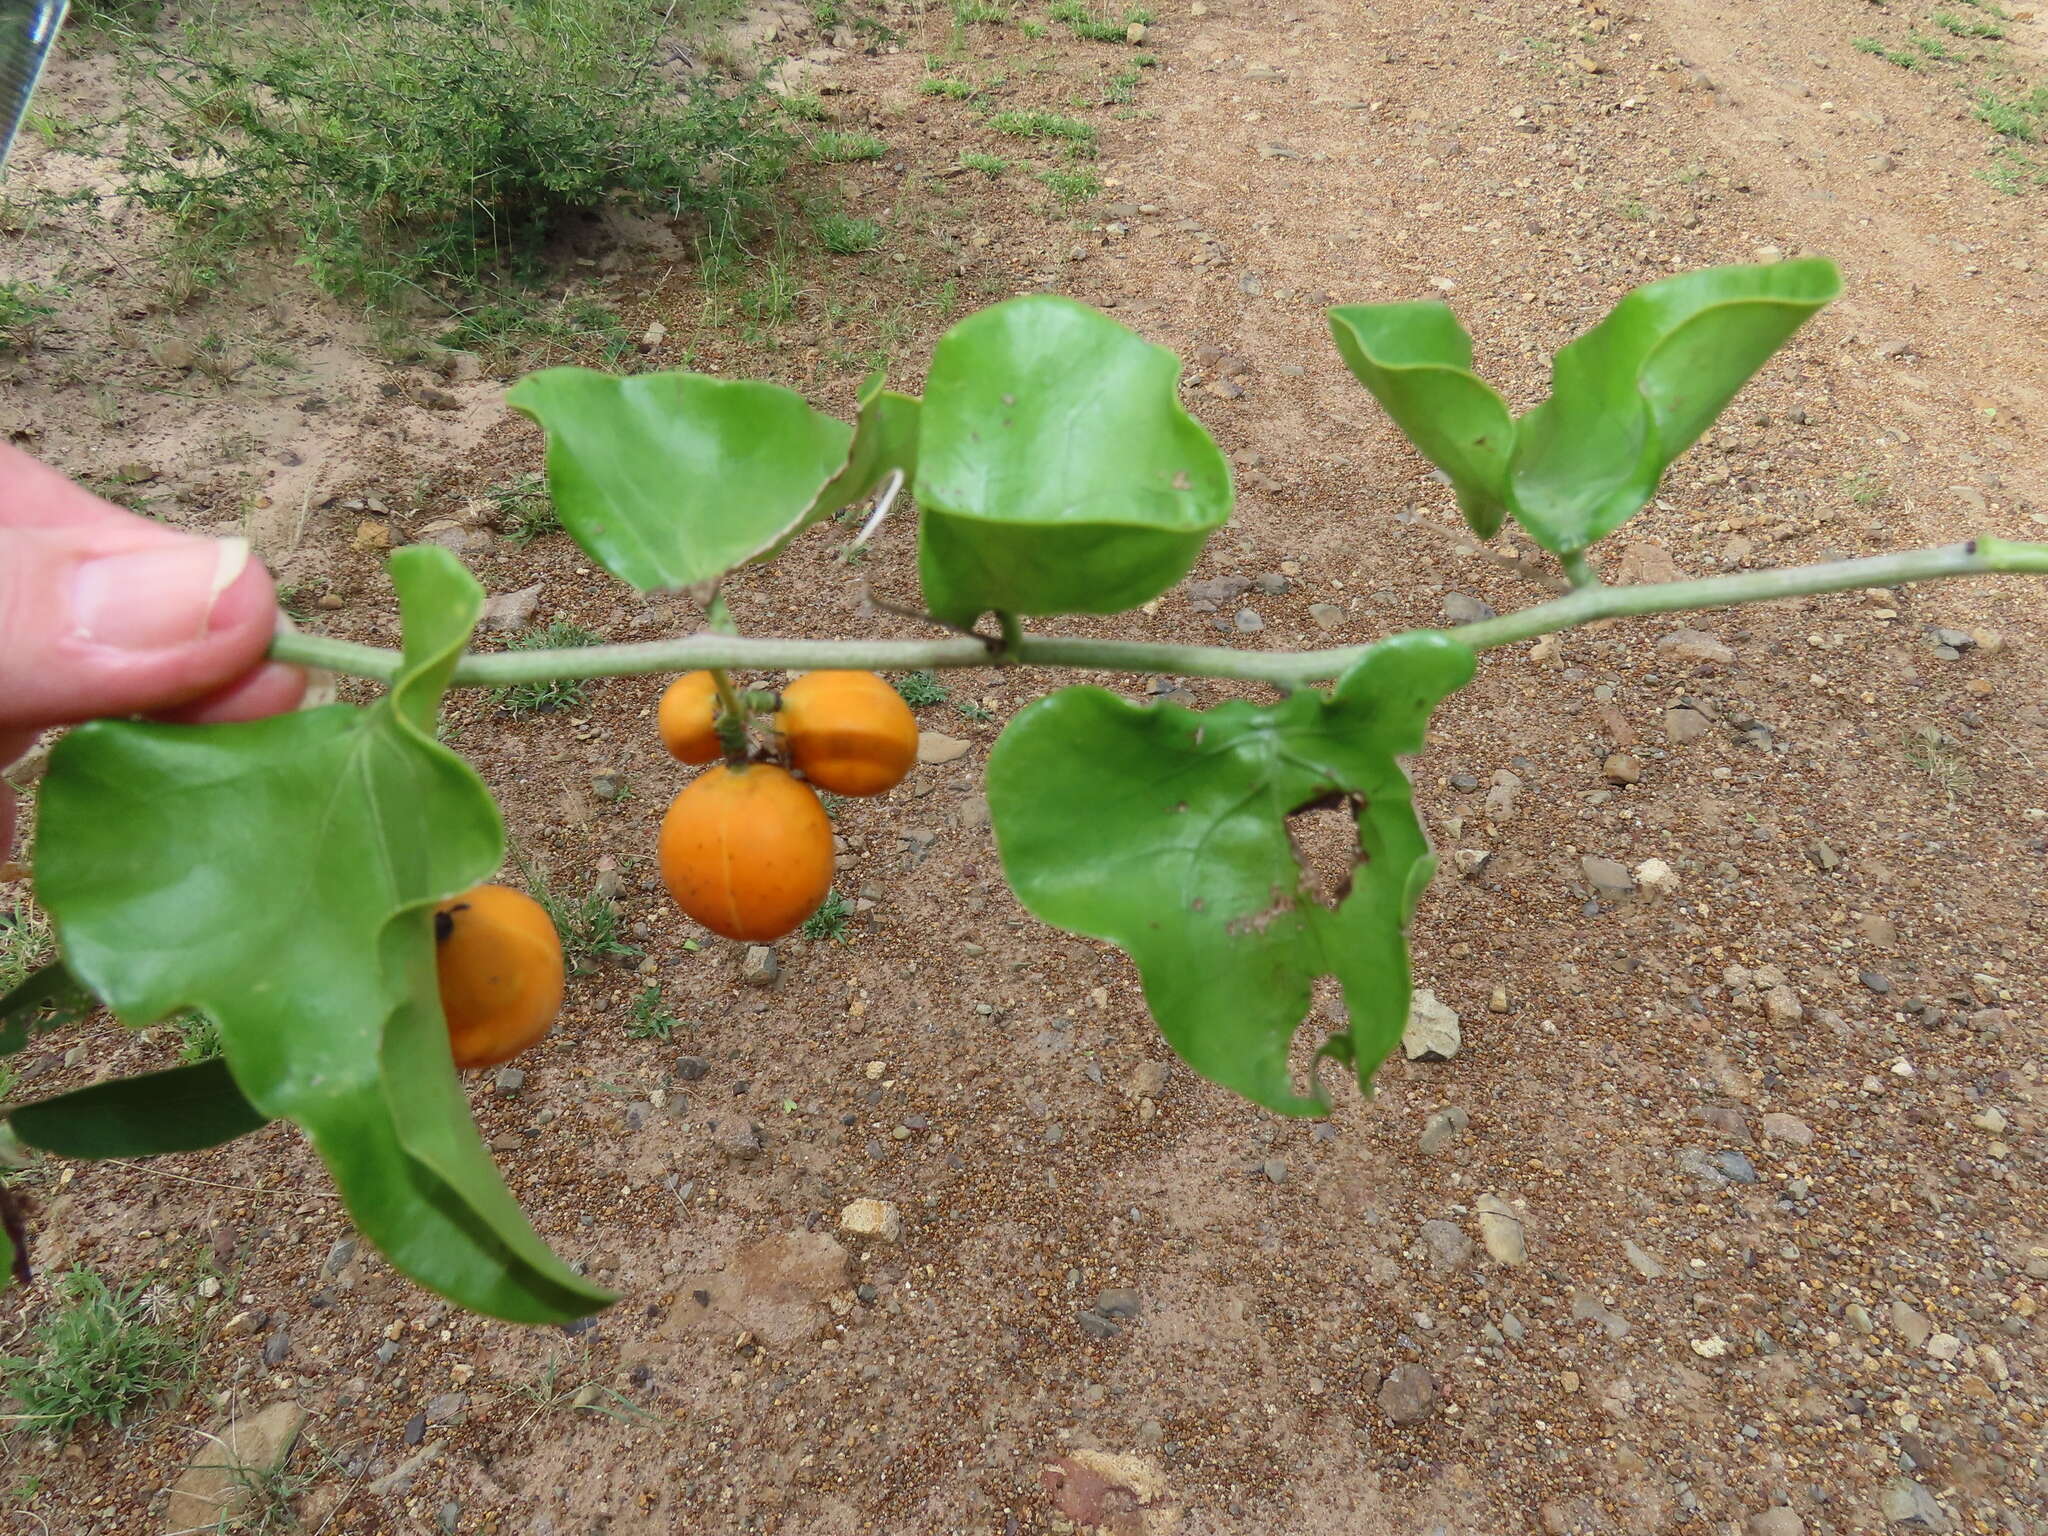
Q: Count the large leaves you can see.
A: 5